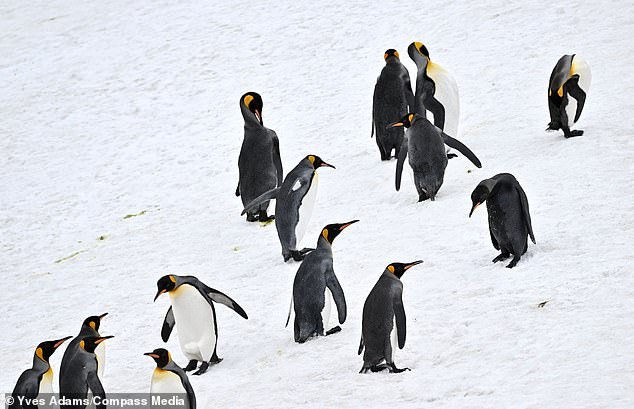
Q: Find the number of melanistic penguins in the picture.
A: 1